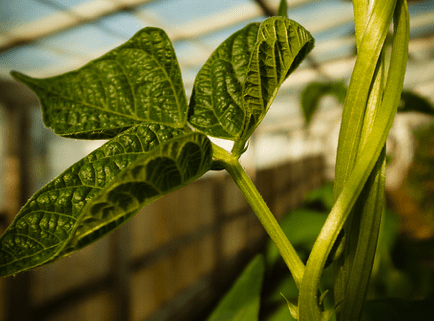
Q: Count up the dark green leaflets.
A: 3